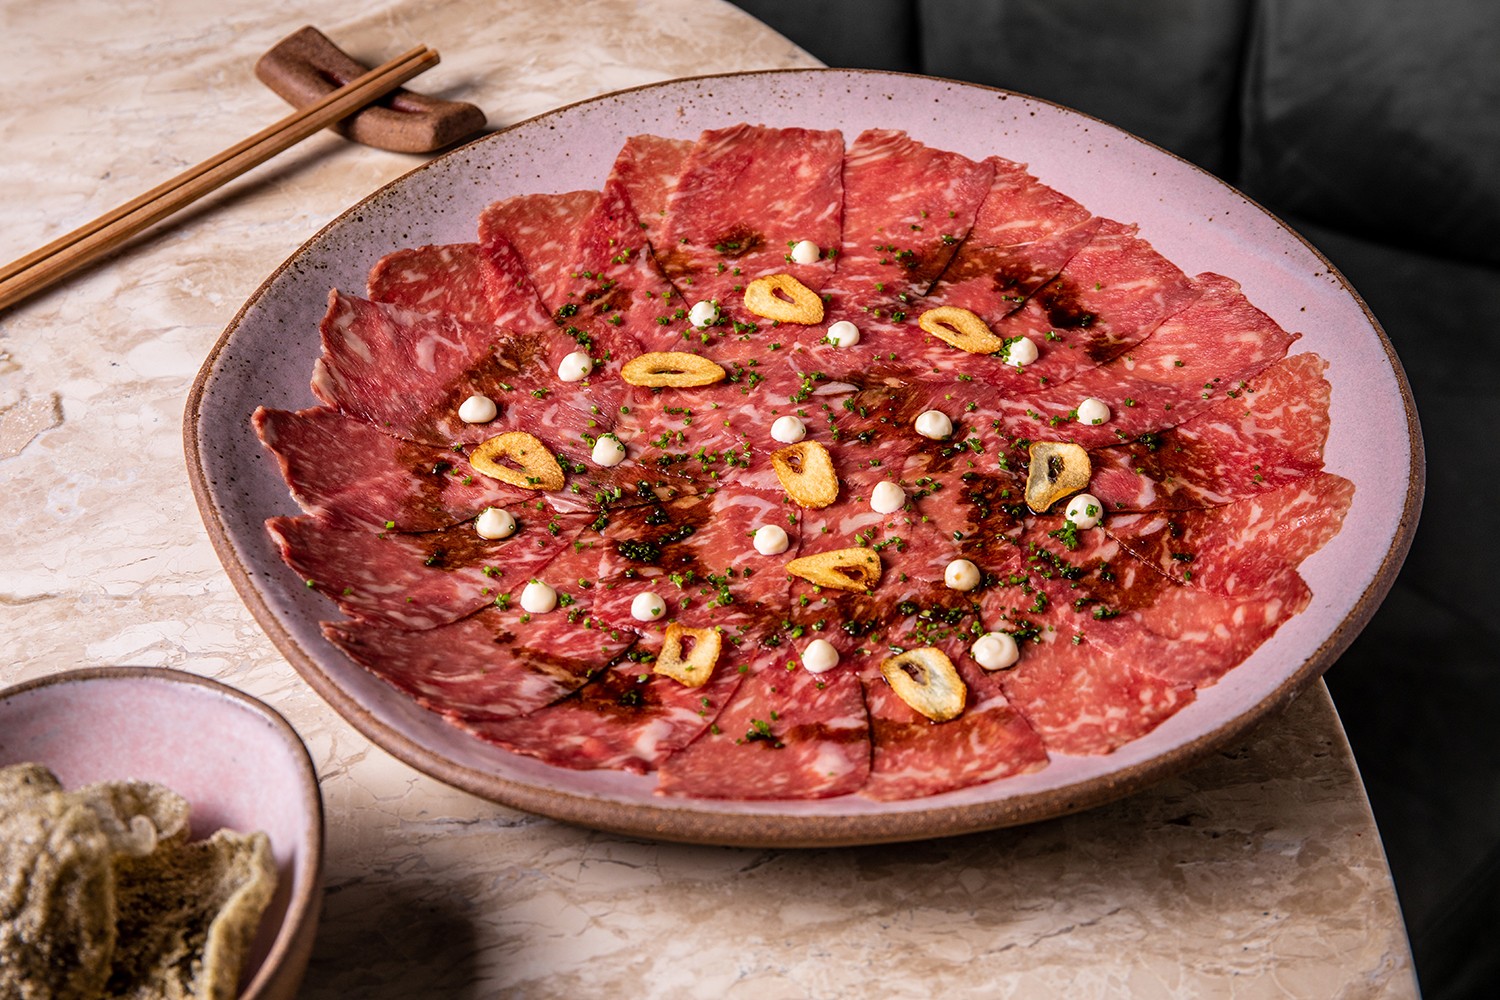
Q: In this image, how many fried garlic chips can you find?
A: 9